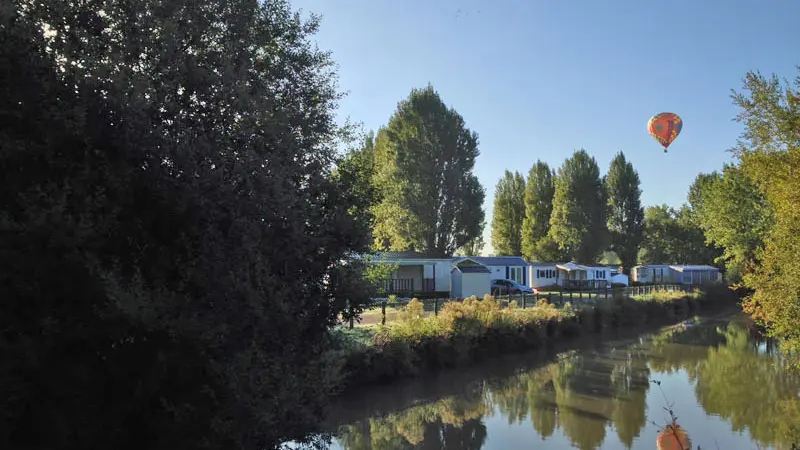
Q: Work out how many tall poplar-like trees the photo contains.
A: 5